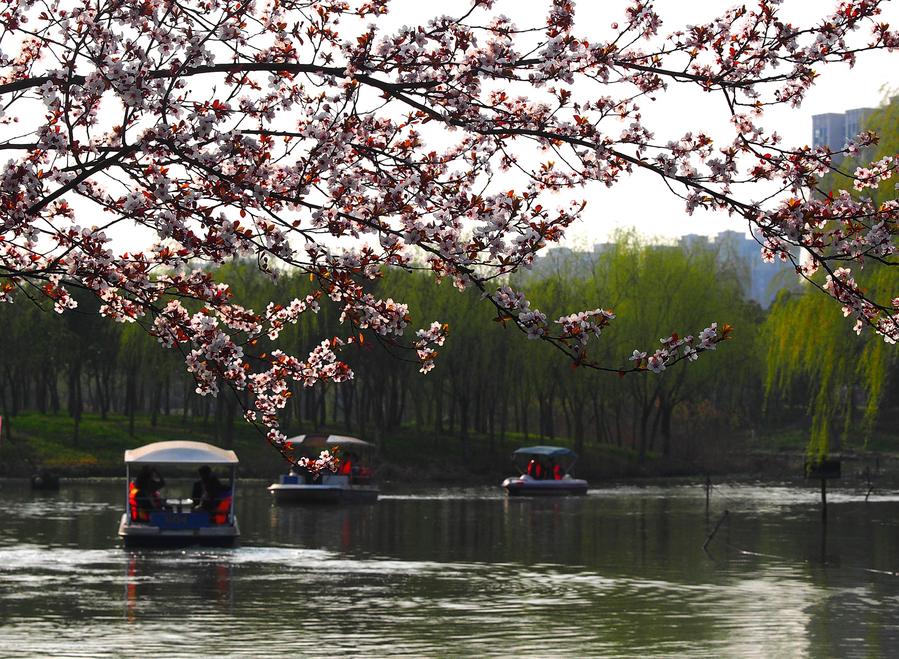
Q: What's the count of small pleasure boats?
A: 3